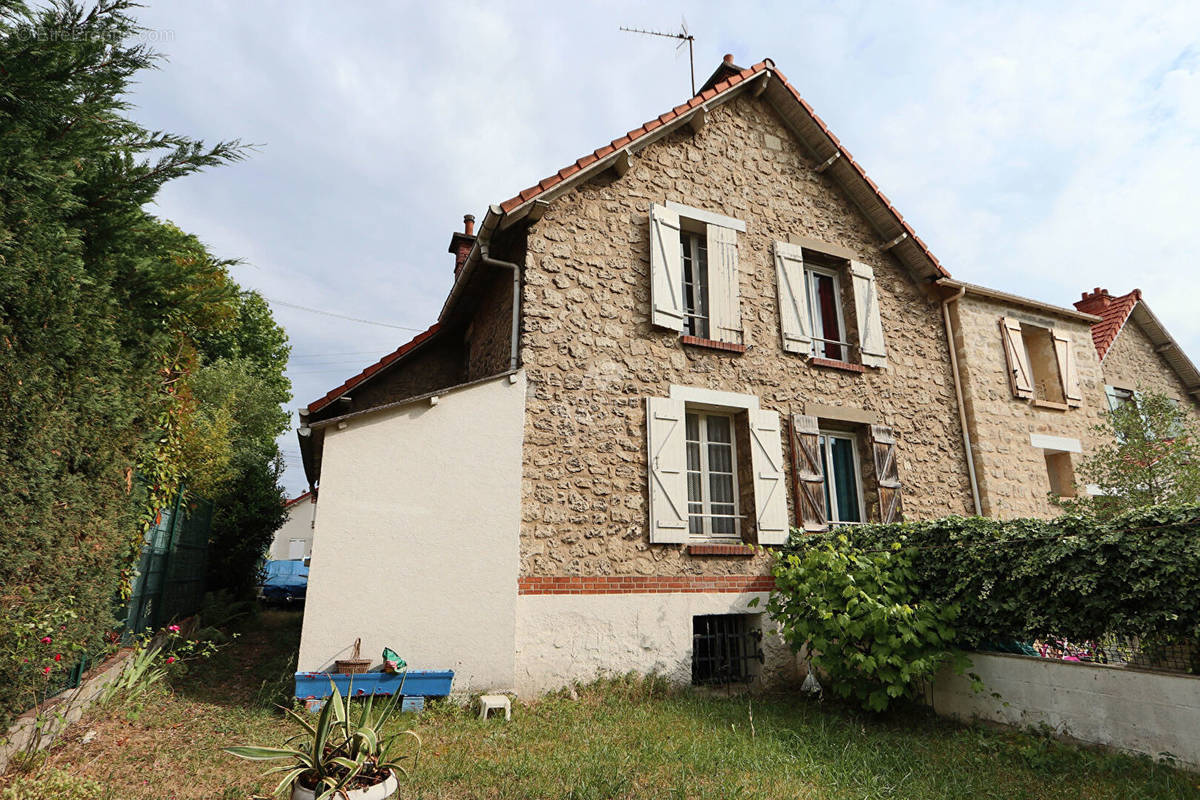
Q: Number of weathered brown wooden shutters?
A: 2